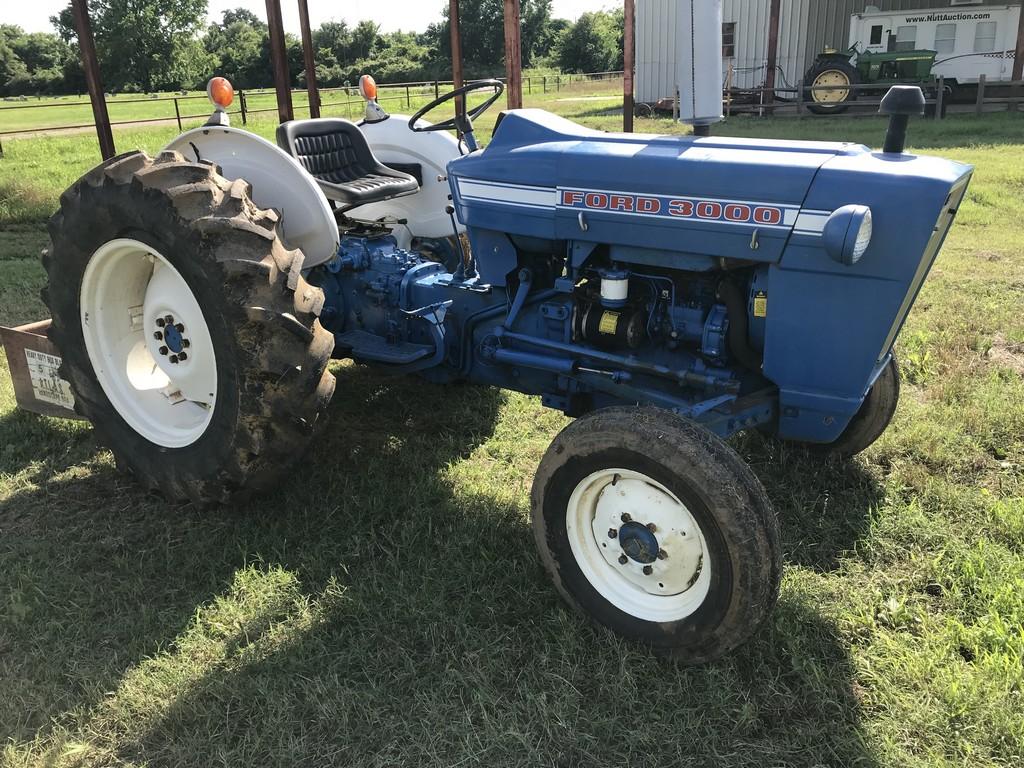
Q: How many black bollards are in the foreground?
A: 0